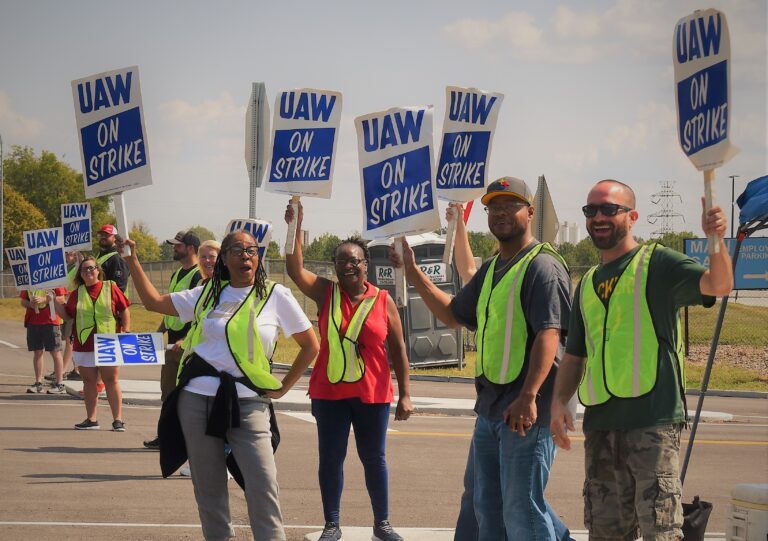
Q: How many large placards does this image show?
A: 5